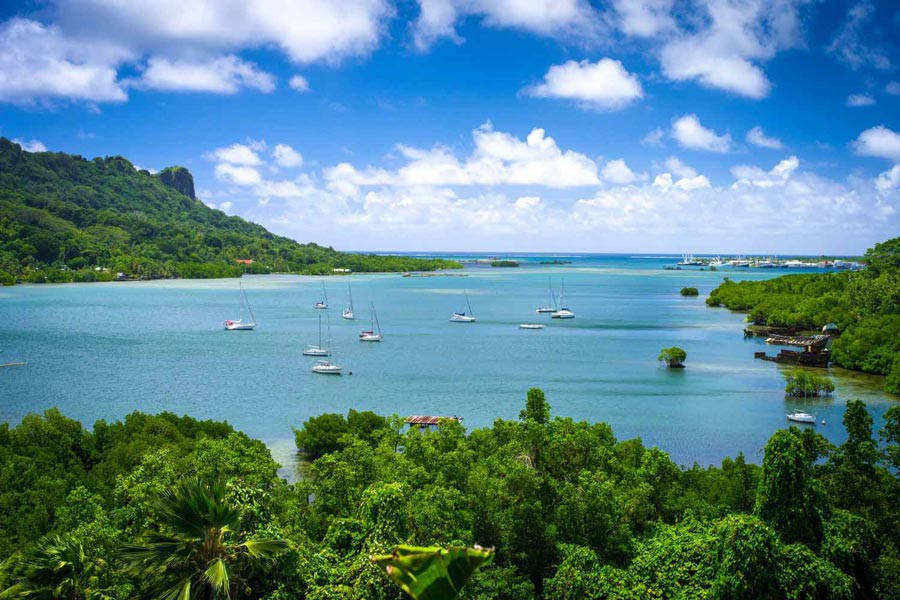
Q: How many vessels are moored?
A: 11